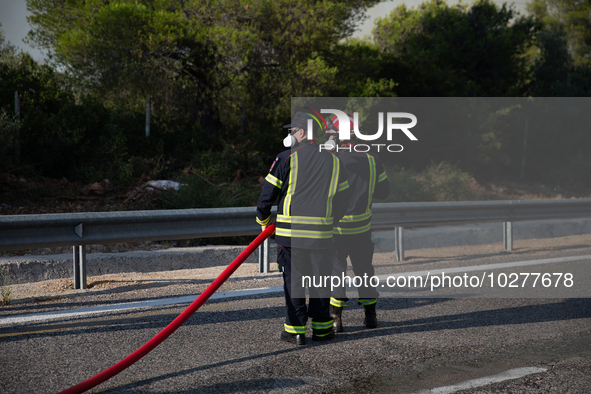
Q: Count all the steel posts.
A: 4